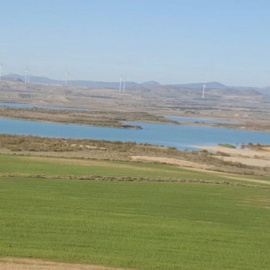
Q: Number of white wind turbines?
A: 7